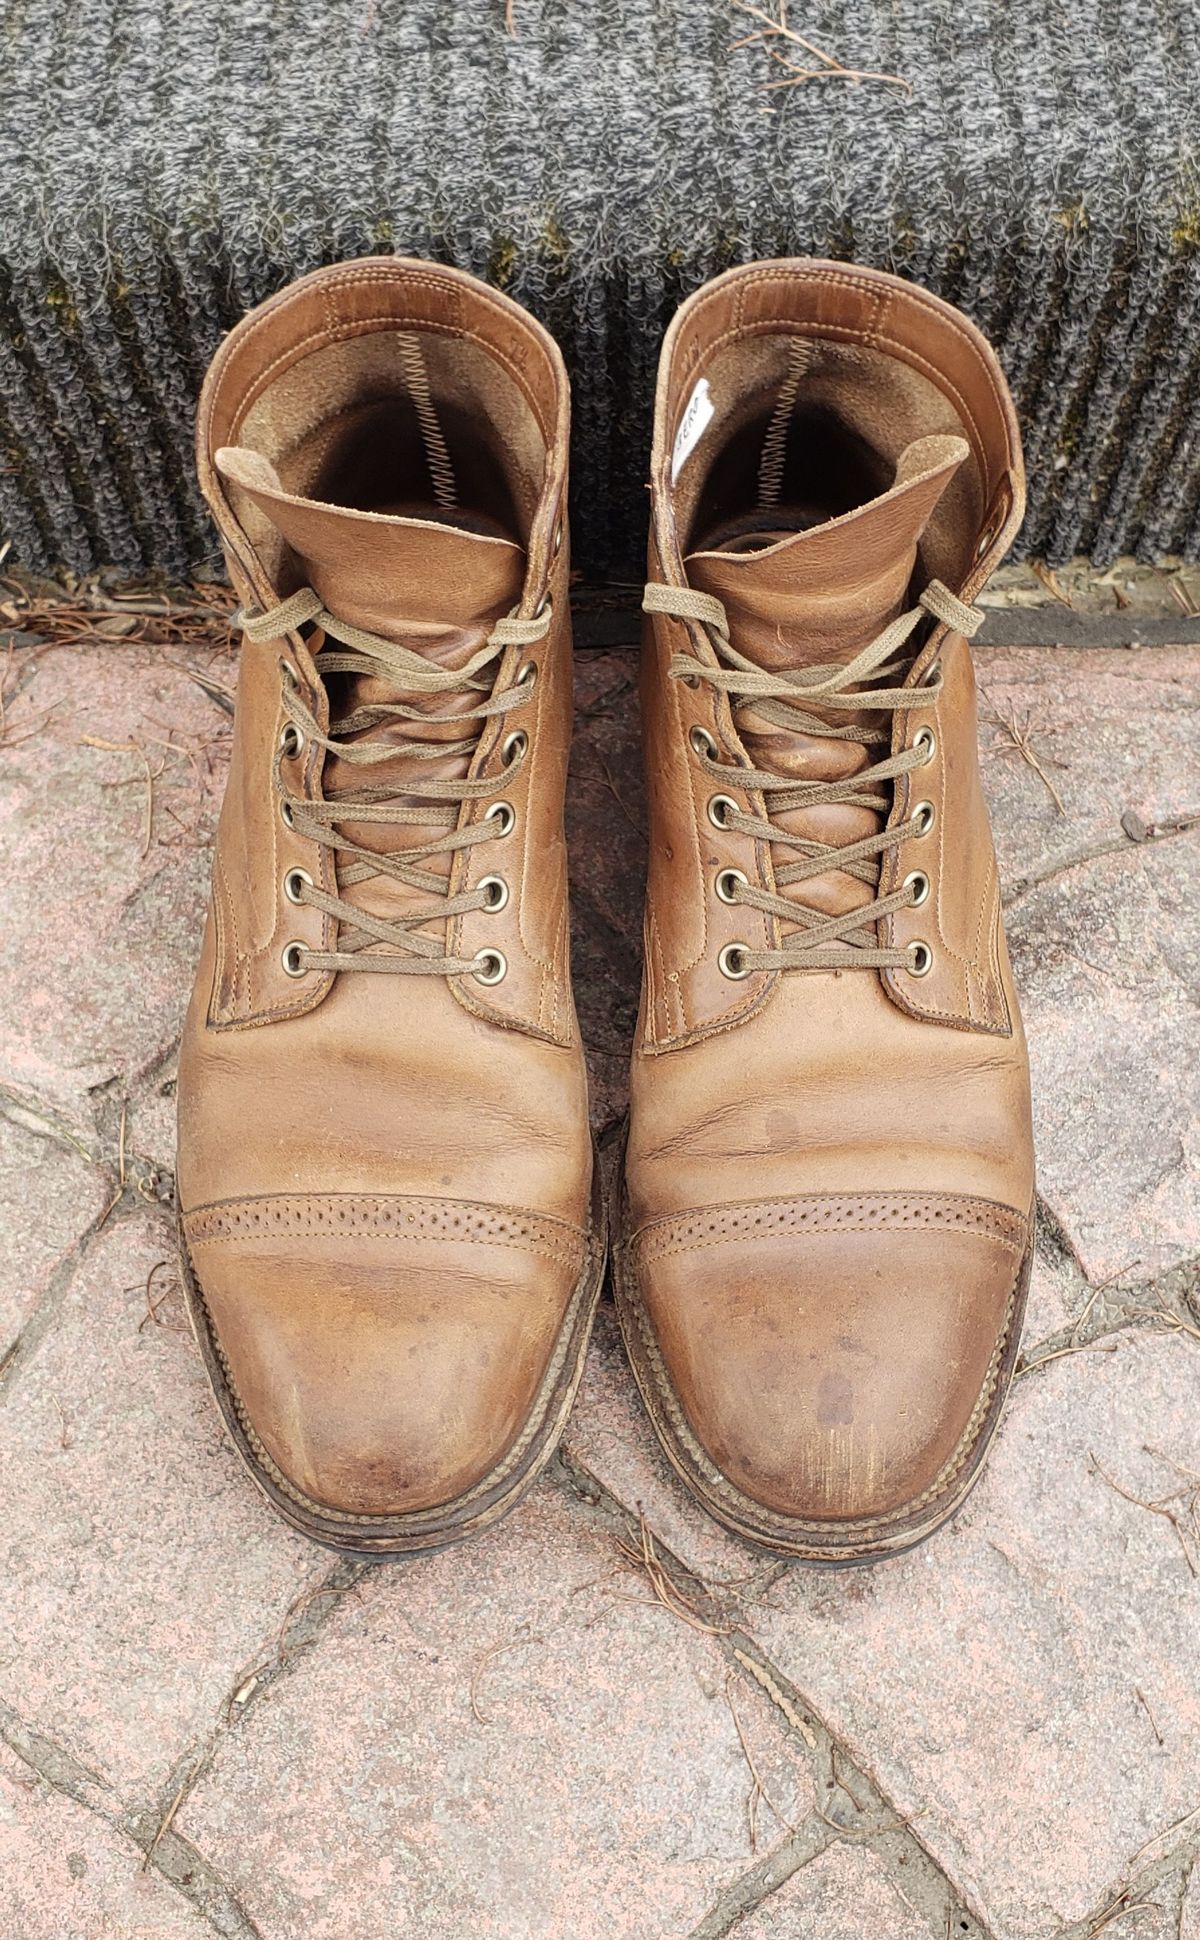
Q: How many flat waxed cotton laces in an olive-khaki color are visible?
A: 2